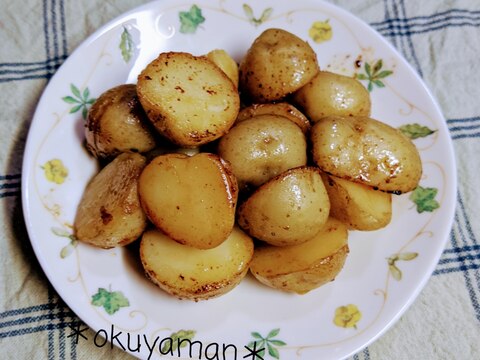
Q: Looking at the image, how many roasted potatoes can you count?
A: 14